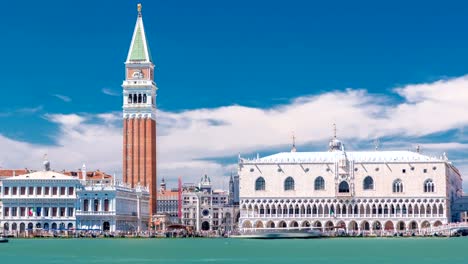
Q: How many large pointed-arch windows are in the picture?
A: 7